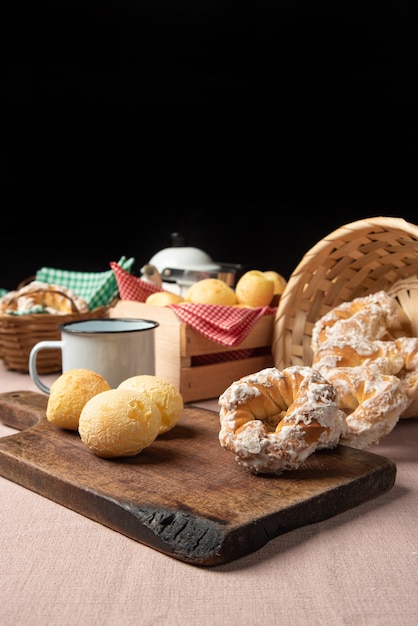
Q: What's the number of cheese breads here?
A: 7